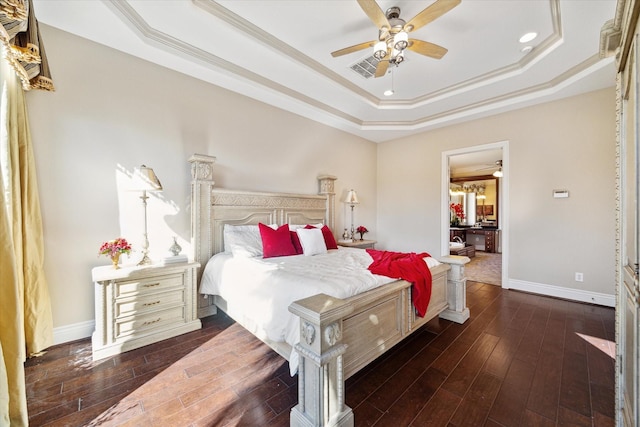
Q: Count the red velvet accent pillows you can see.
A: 3